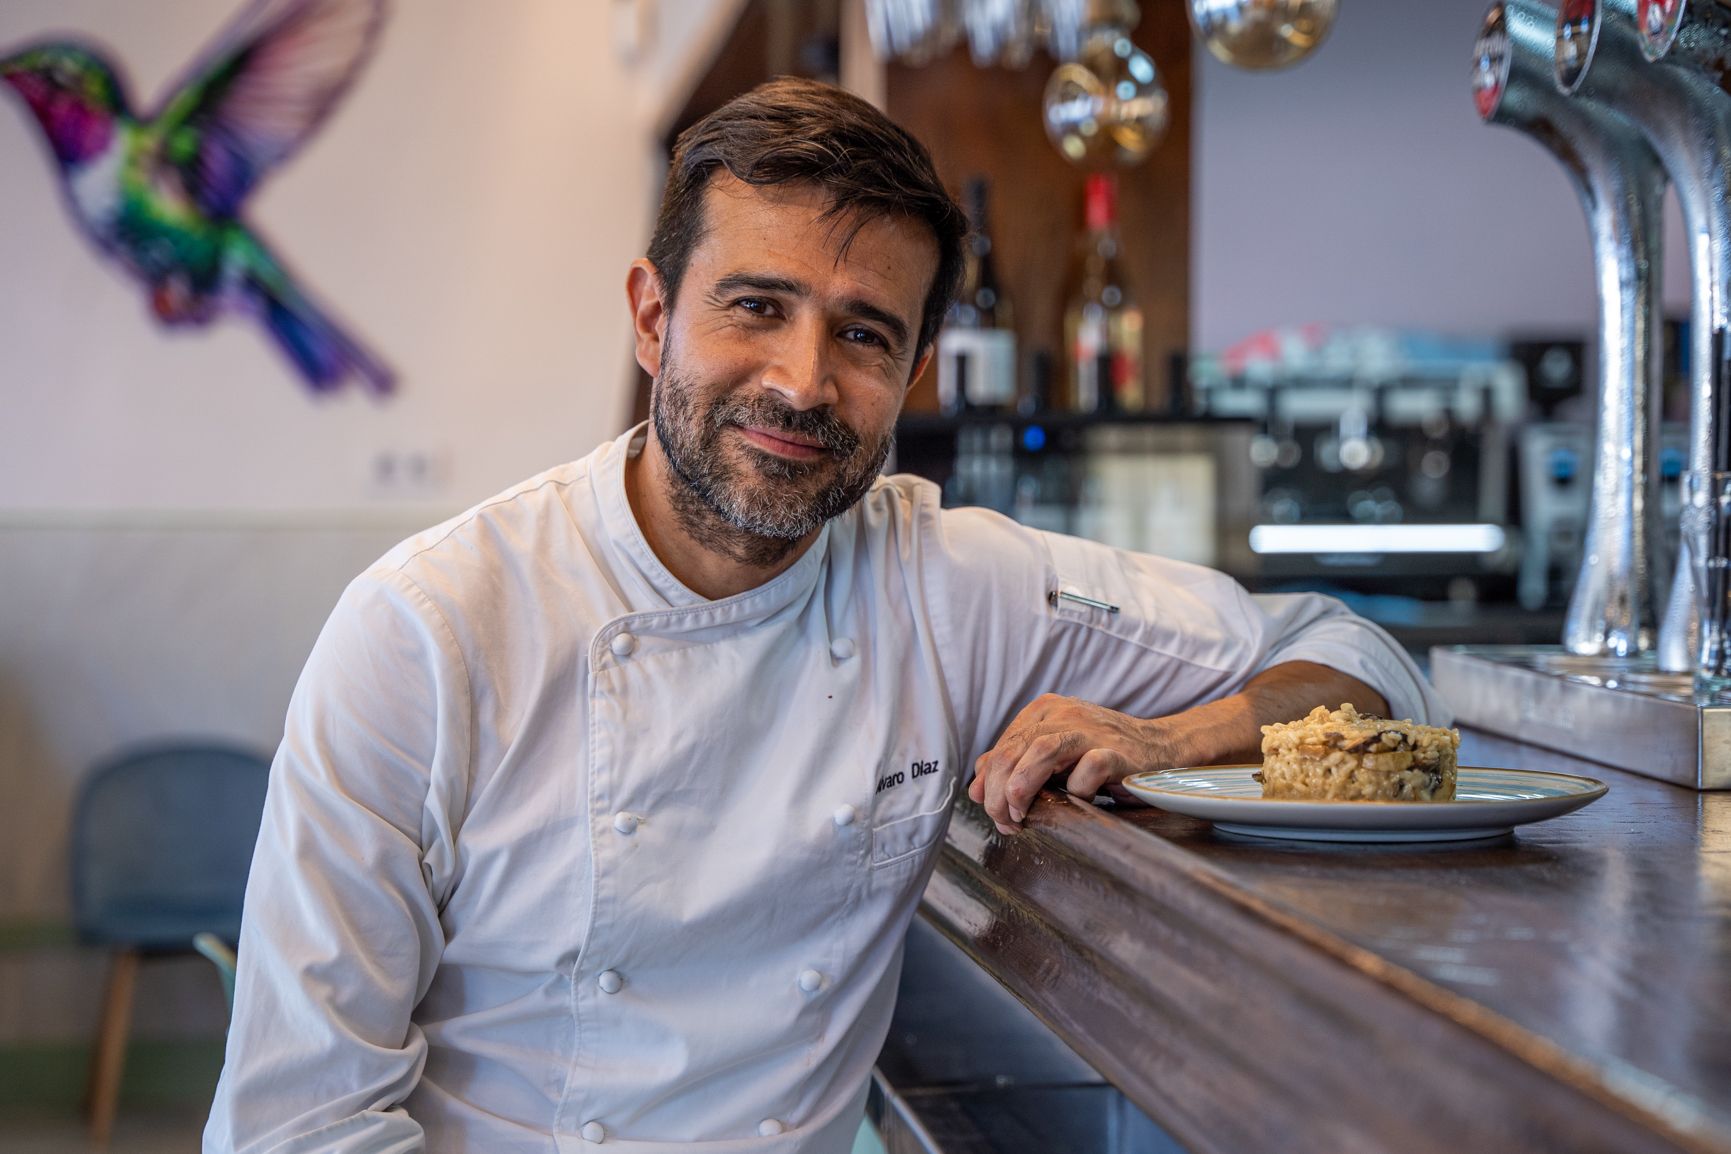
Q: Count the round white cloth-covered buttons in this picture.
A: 8